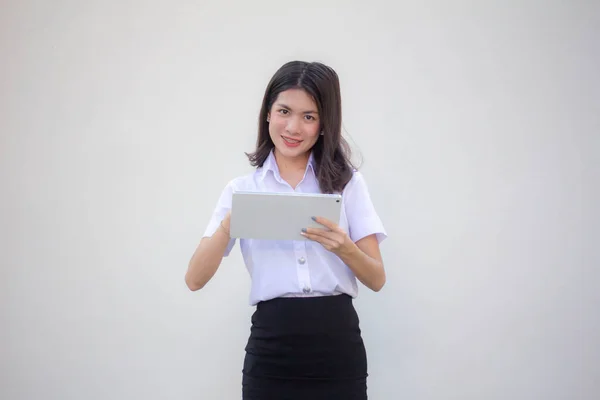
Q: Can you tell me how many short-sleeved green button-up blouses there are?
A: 0